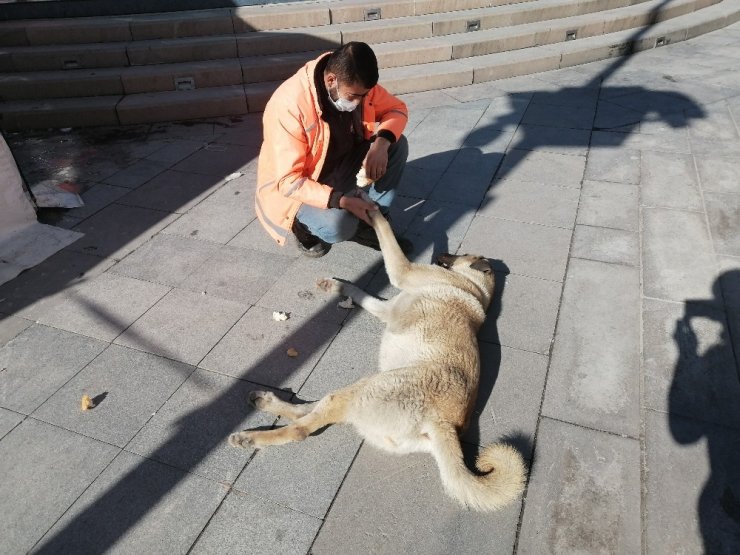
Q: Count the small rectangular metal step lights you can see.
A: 6